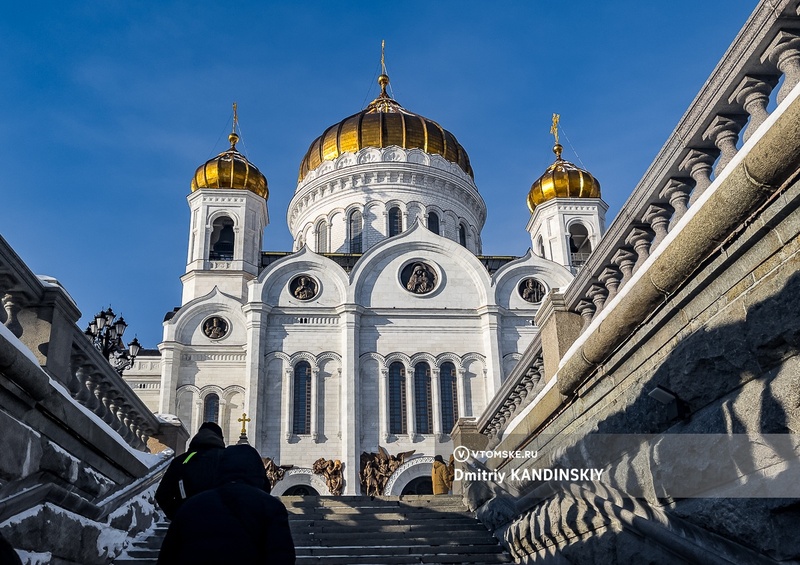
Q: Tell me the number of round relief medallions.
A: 4